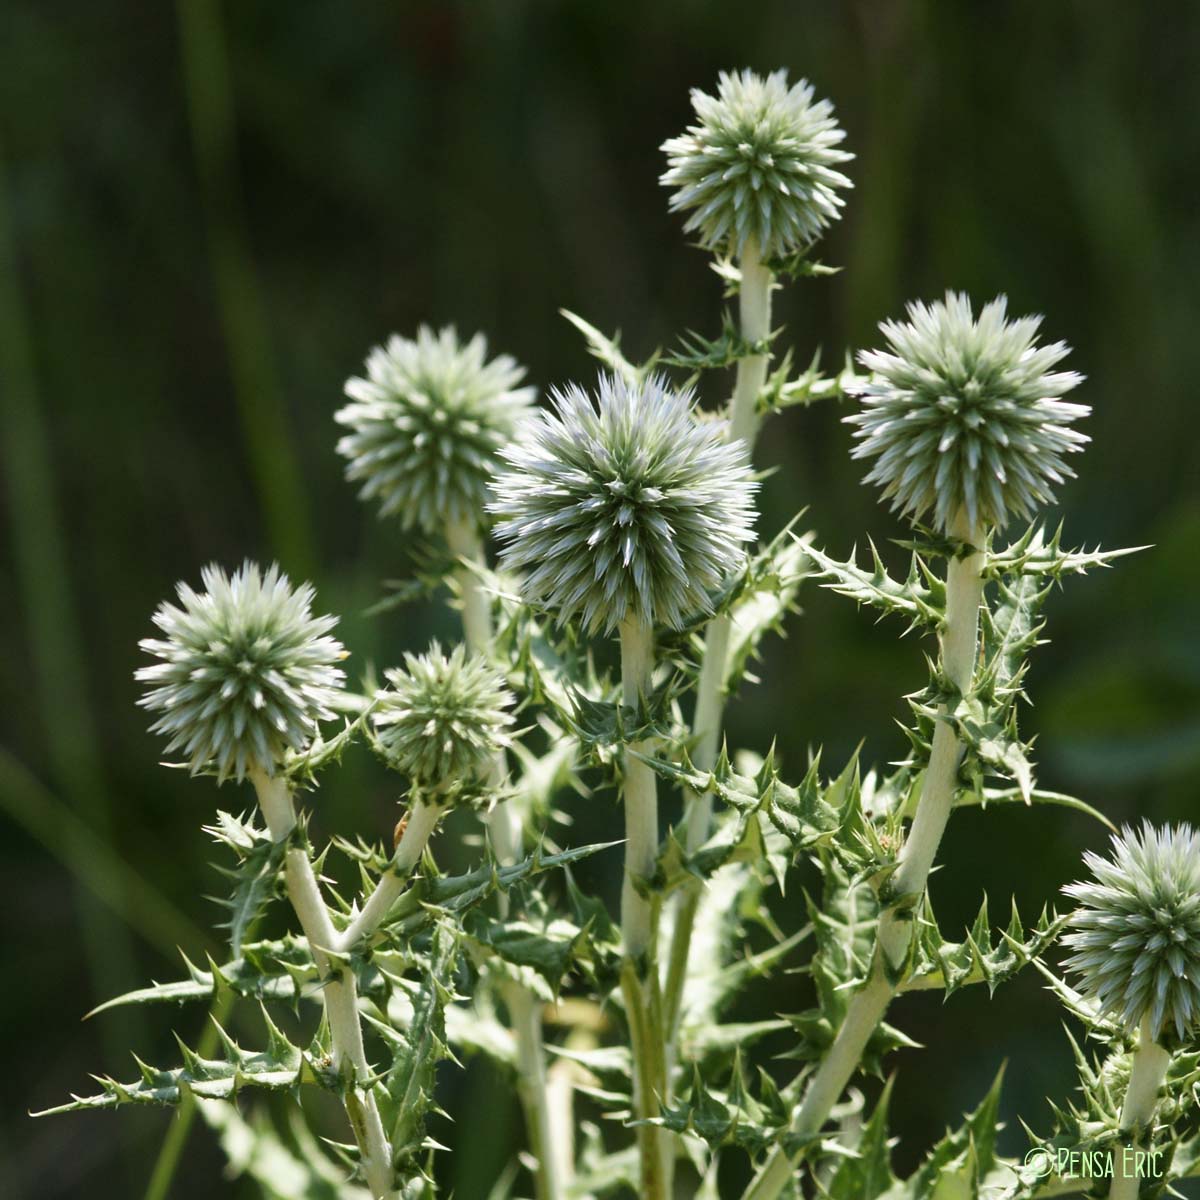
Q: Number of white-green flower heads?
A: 7